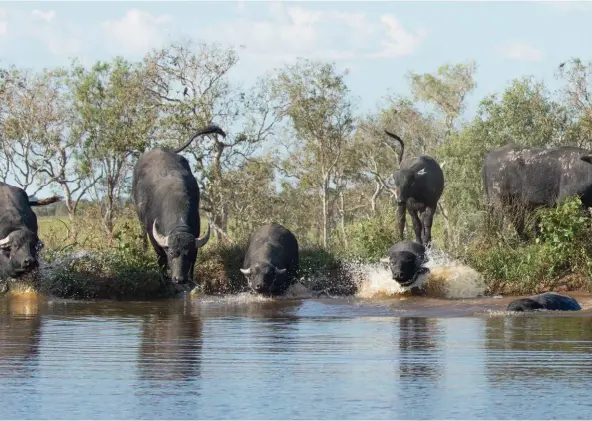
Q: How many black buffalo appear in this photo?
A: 7